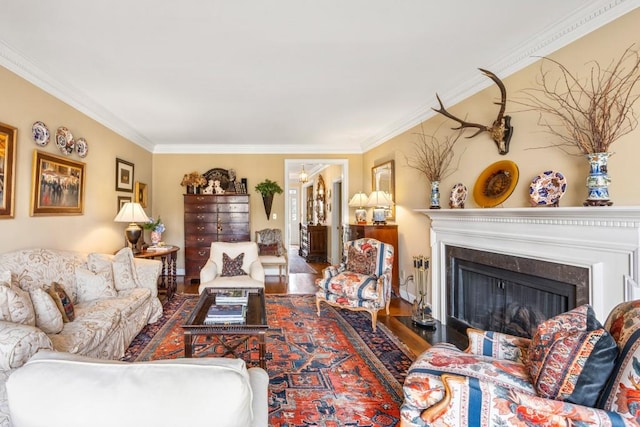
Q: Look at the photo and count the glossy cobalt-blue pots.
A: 0